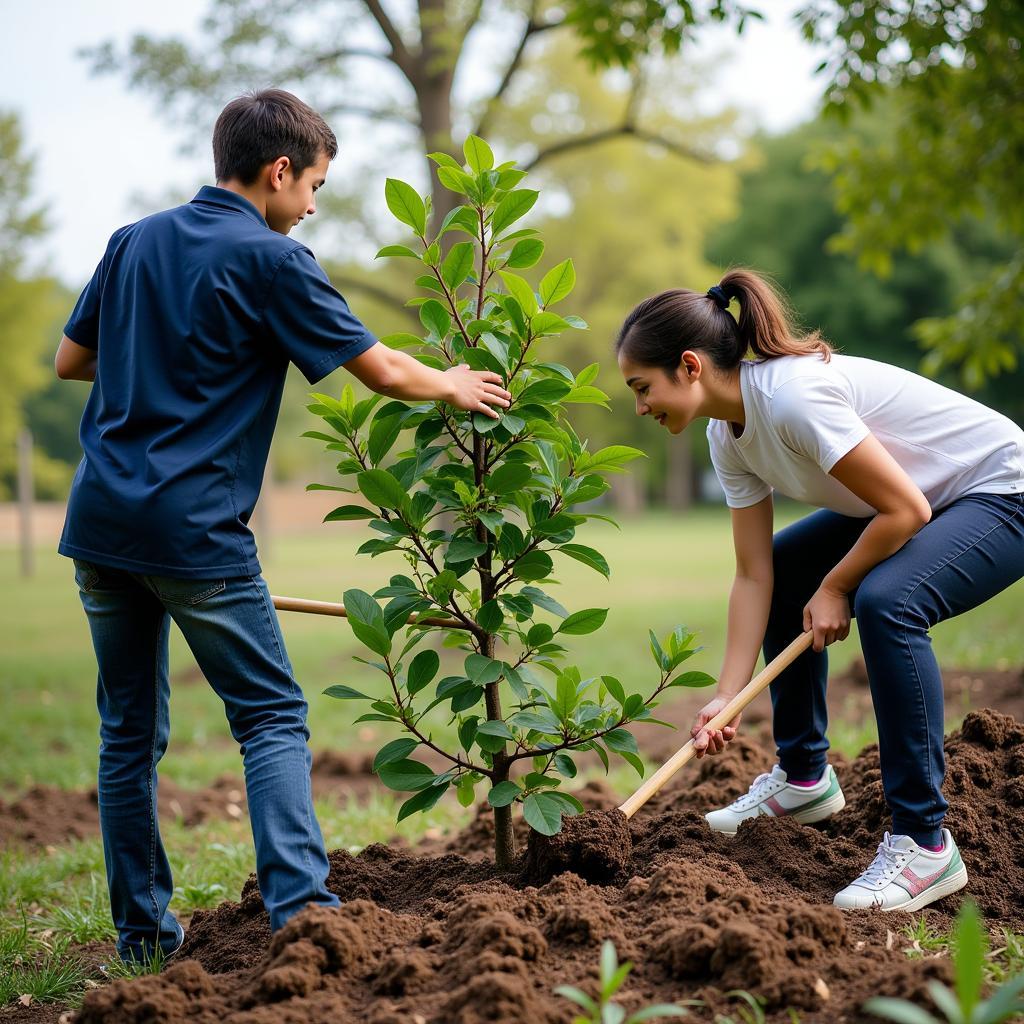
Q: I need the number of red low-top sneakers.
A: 0